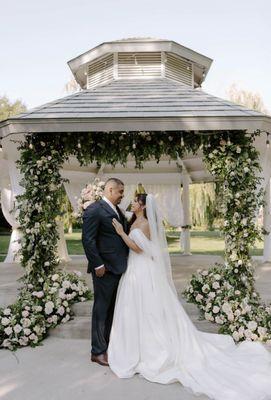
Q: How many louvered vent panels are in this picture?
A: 3